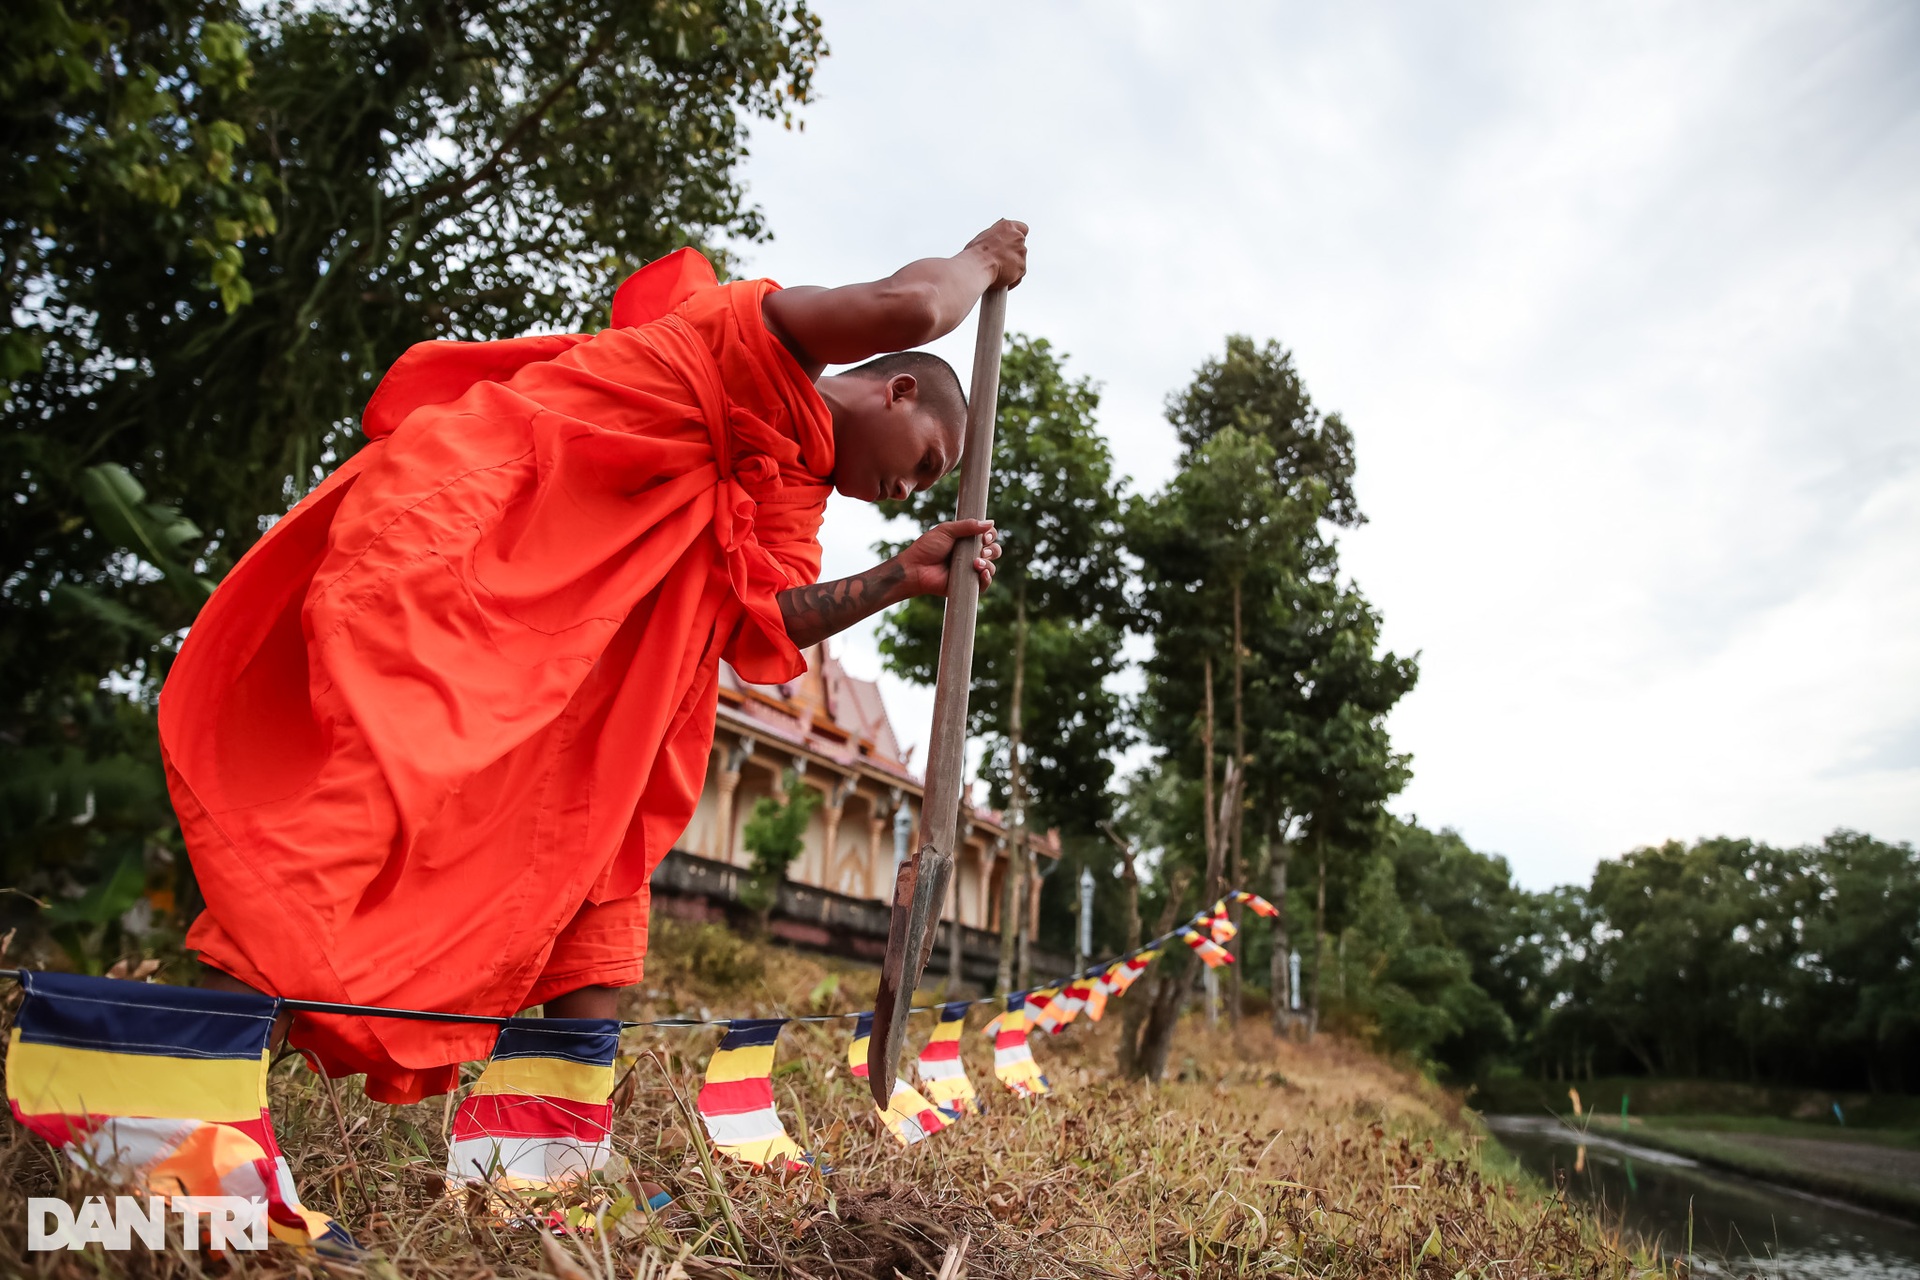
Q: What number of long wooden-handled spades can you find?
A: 1